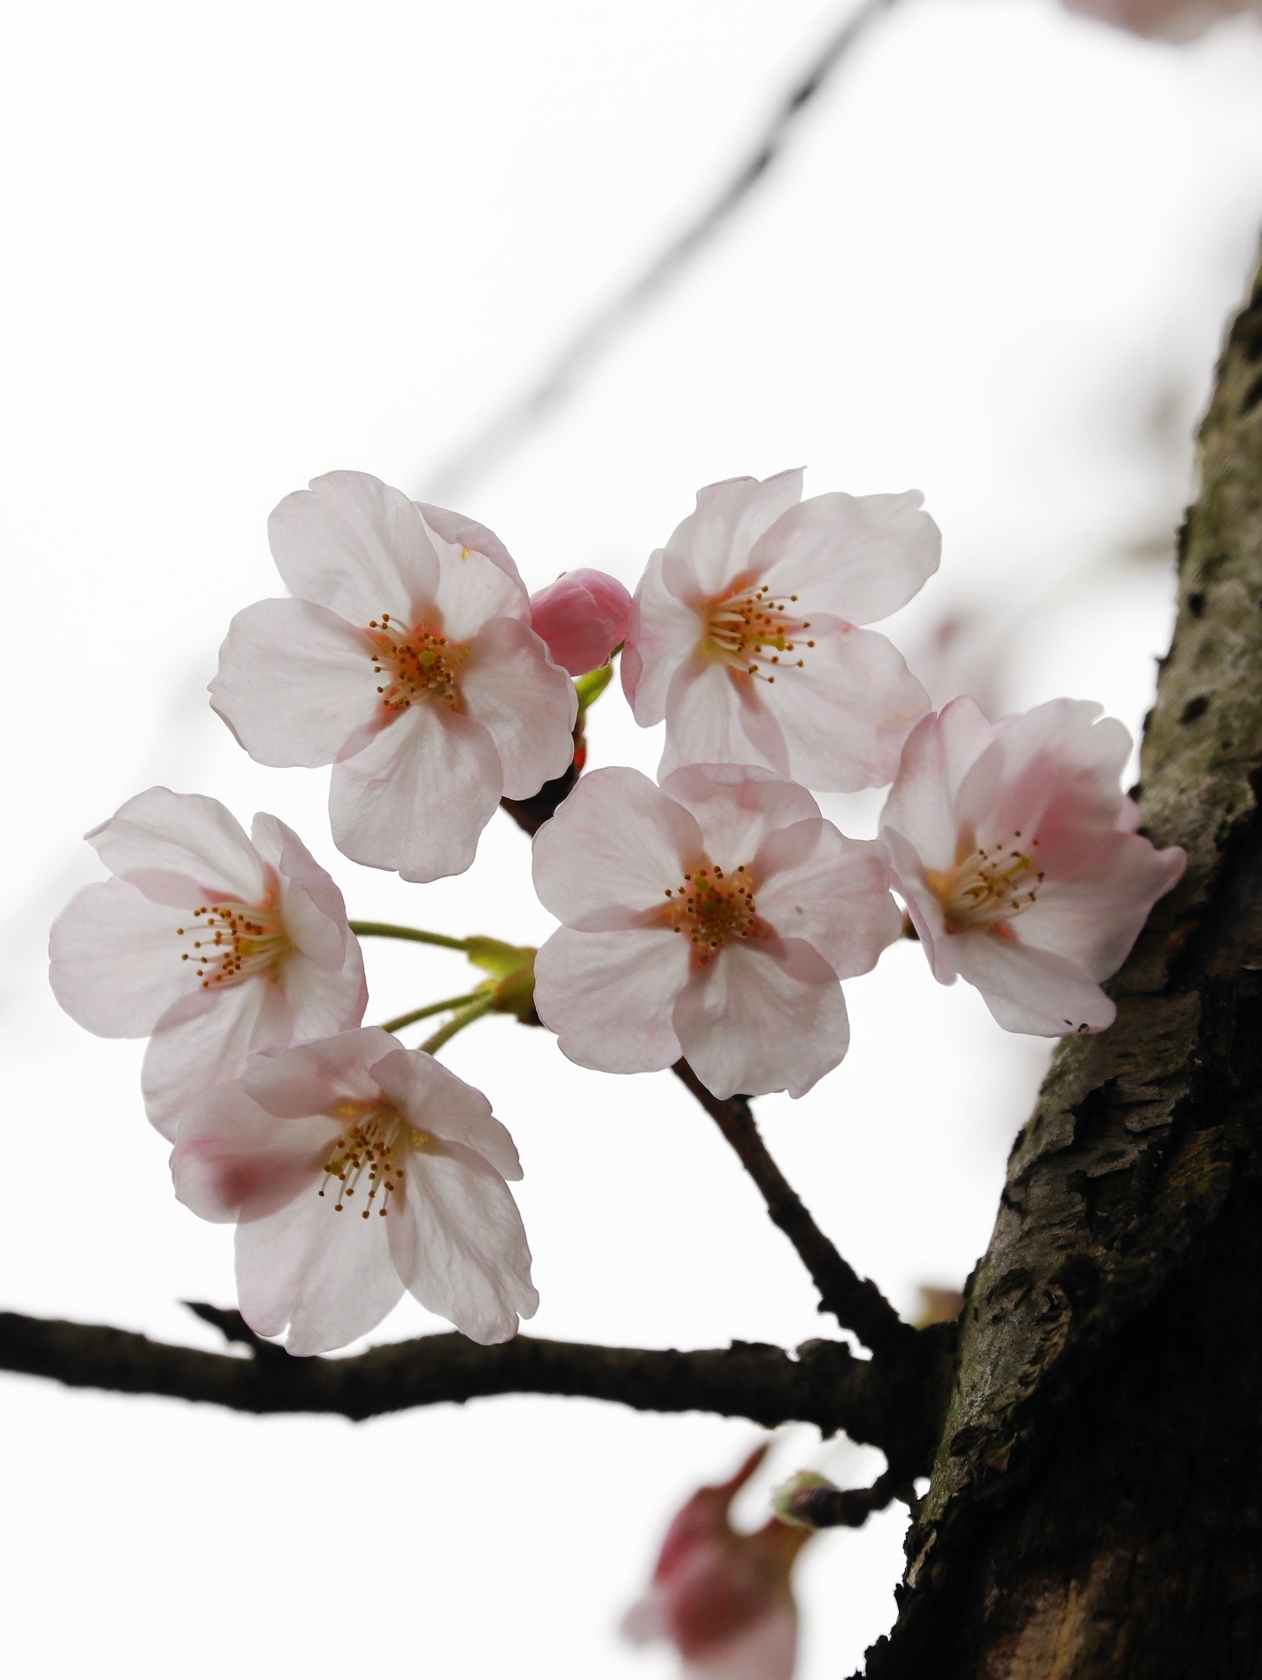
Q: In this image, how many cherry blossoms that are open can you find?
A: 6